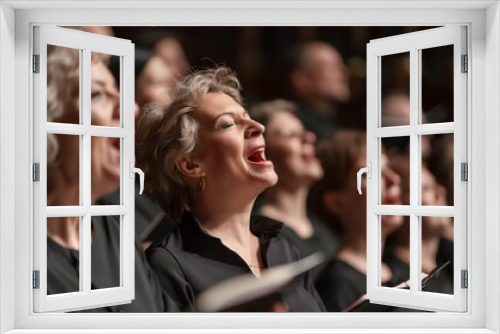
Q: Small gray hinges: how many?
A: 6